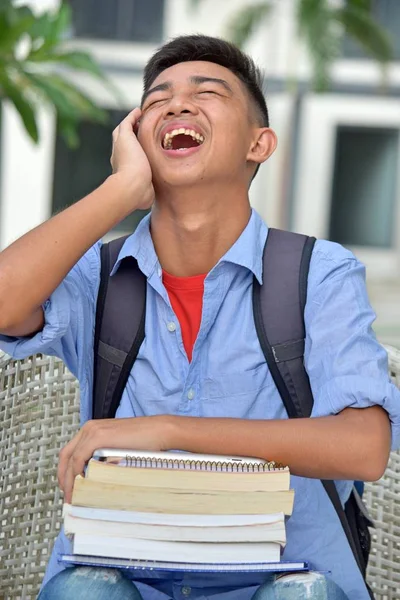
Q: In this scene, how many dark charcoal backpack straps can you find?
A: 2